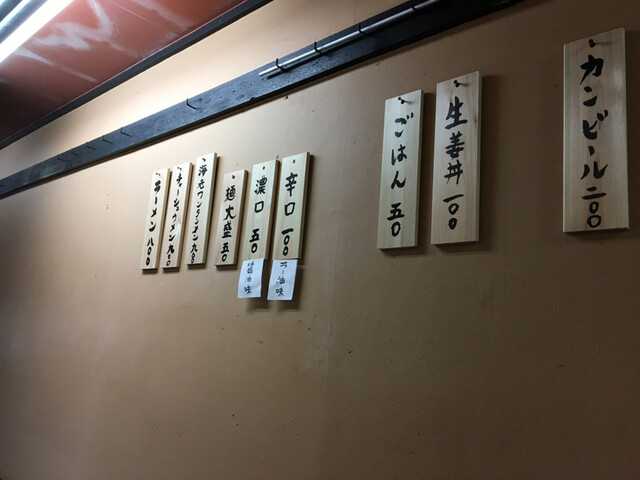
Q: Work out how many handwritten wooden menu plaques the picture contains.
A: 9